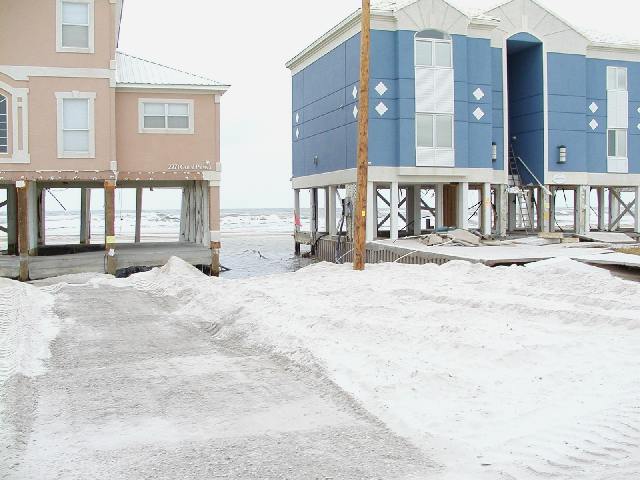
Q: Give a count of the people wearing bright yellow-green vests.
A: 0